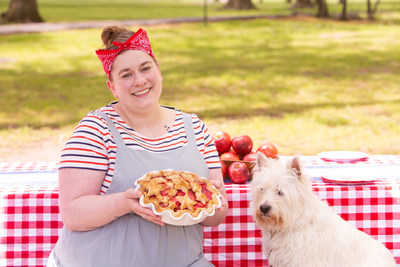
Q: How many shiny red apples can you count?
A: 7